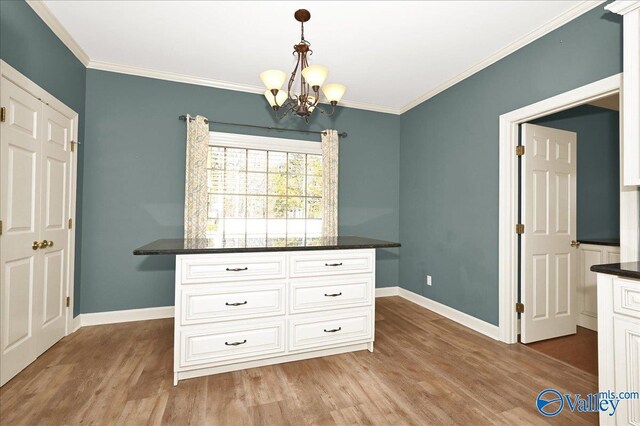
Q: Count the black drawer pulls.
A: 6